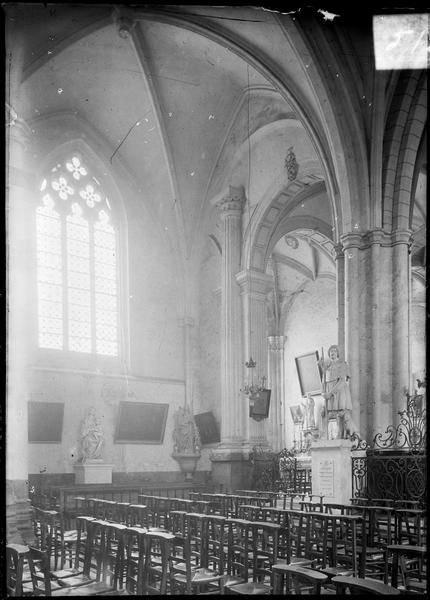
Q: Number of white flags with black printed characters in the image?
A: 0